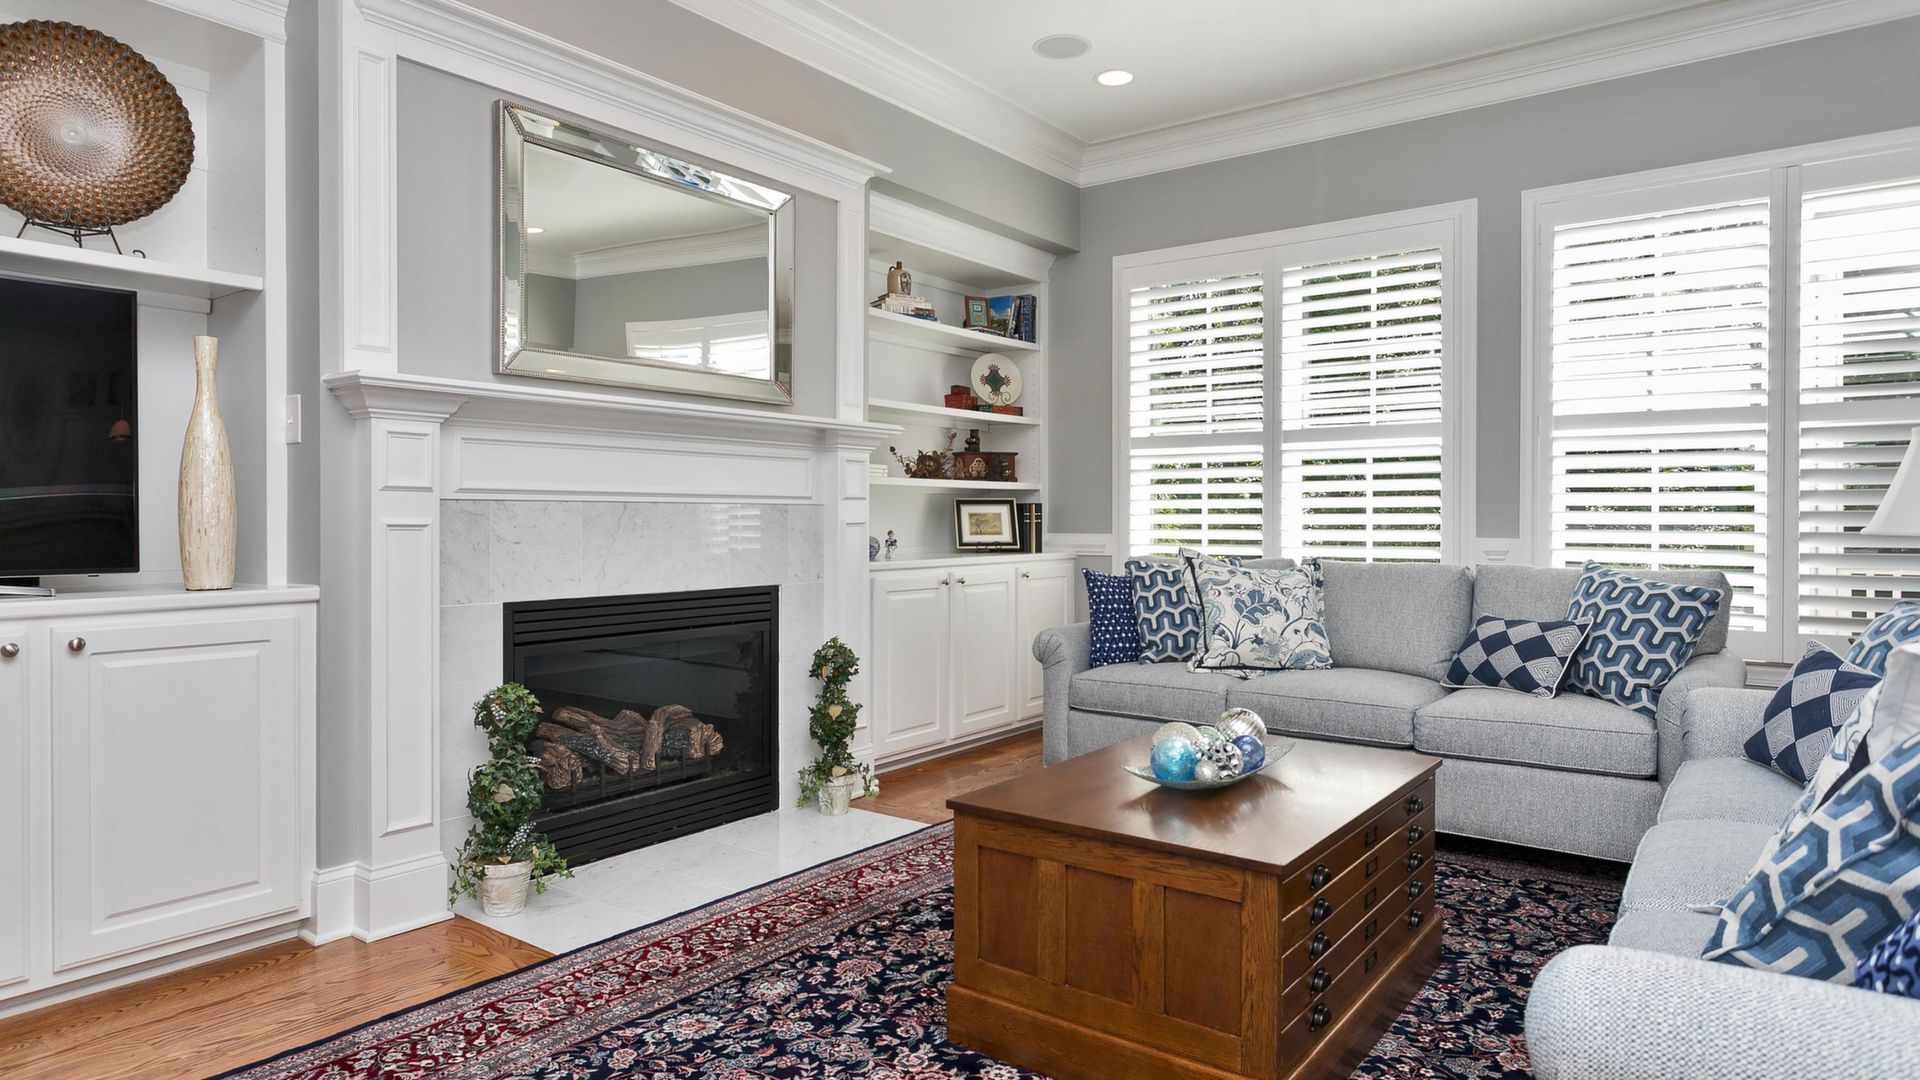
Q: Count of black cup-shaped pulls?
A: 10